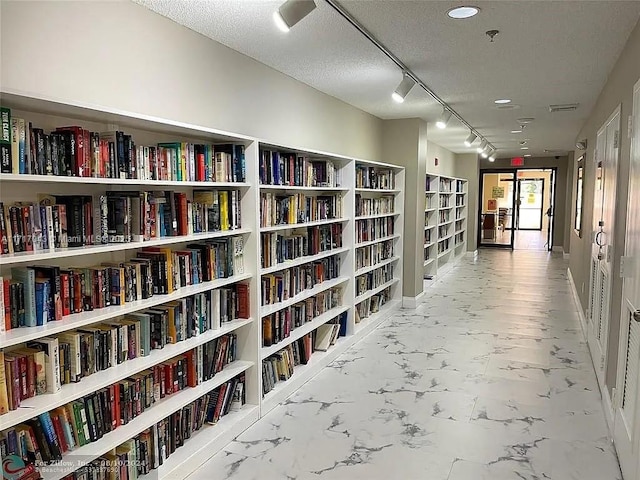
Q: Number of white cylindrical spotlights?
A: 7